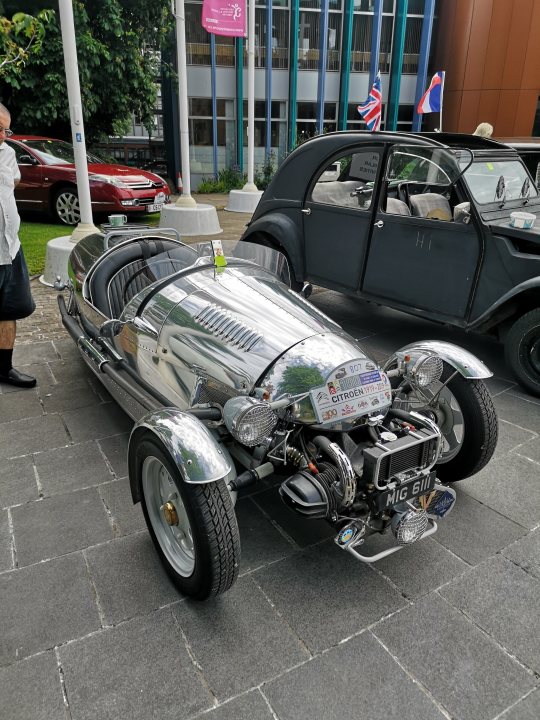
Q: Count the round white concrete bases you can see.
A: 3